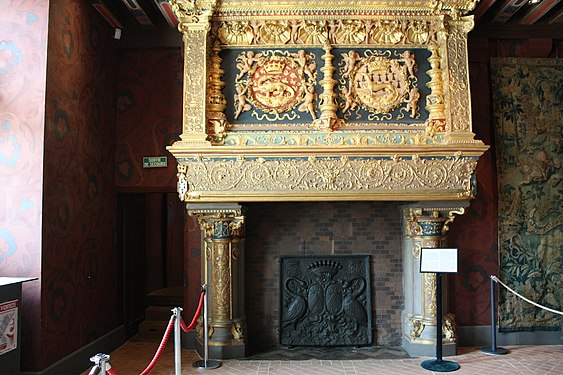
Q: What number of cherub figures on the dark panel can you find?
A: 8